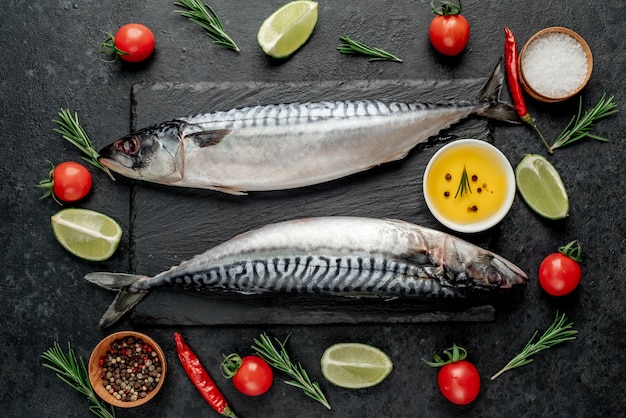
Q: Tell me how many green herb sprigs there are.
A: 8